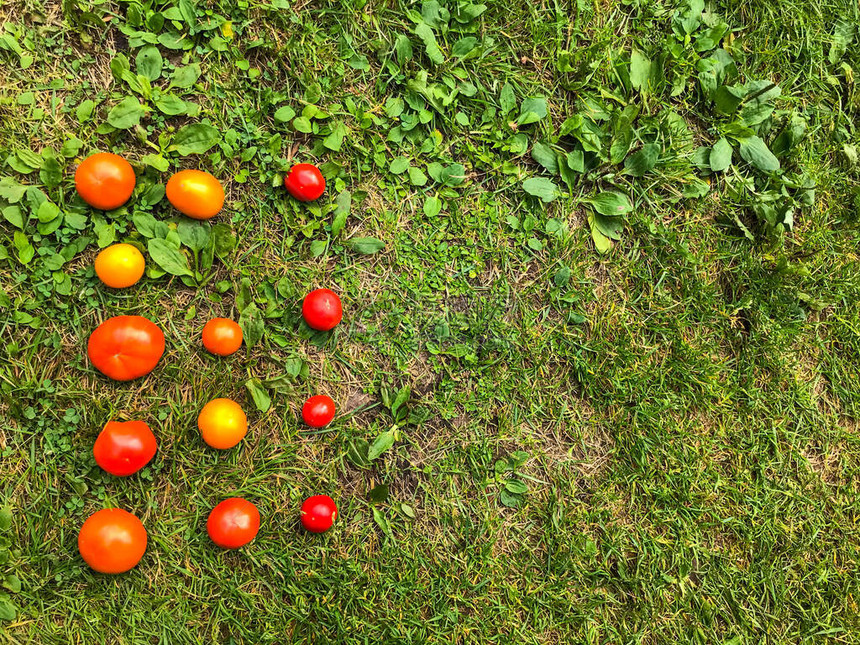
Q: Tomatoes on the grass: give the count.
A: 13